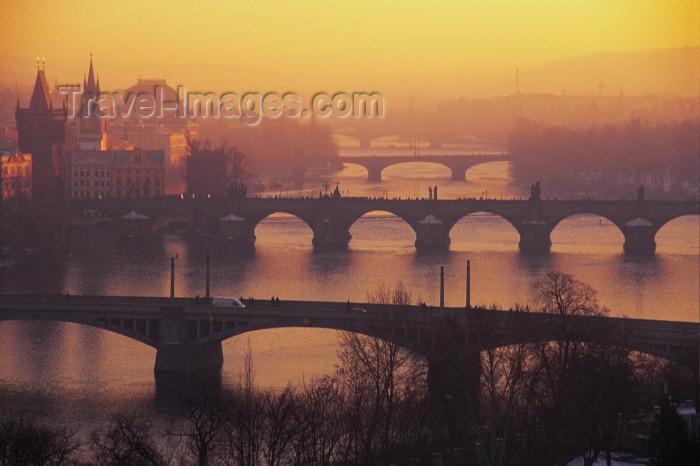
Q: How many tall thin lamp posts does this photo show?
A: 4